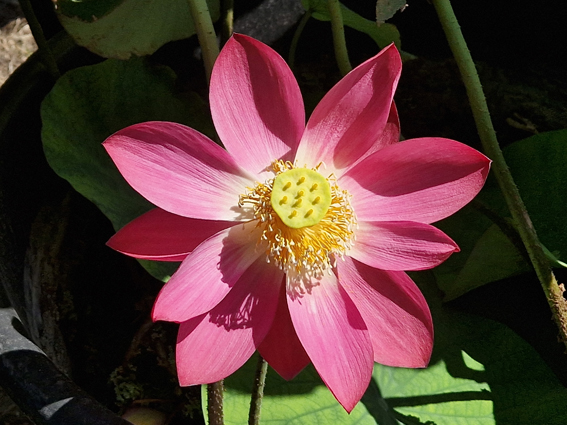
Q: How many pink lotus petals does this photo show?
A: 12